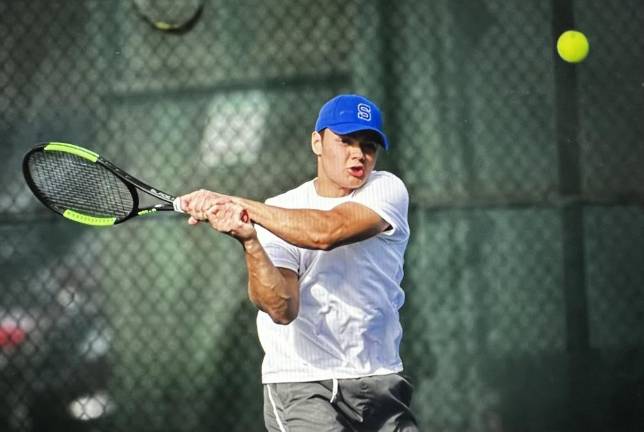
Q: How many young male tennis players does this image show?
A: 1